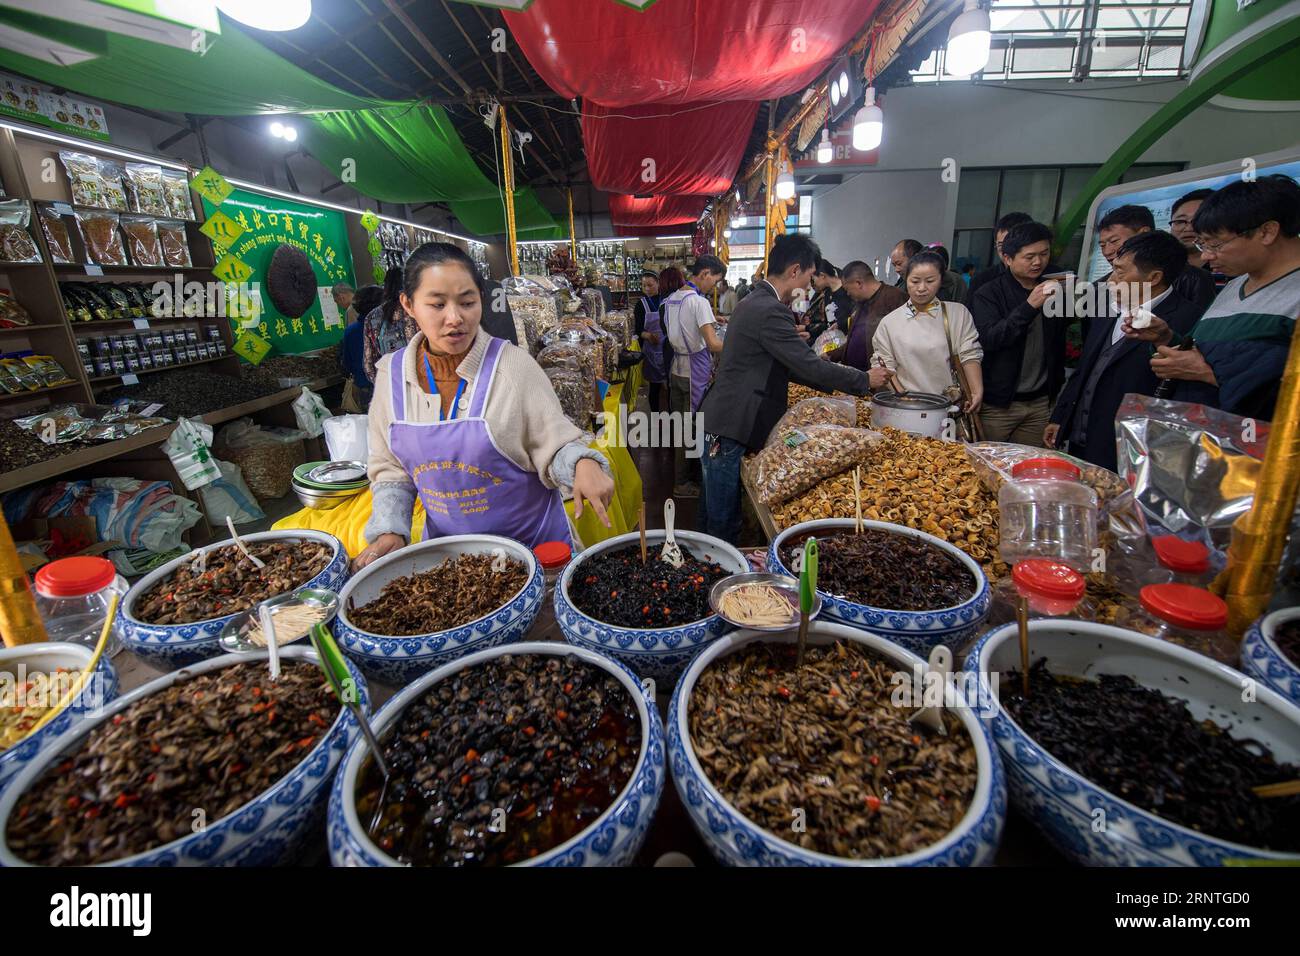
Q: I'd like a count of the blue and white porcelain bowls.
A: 10